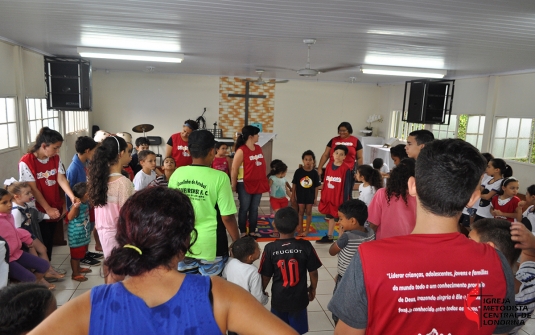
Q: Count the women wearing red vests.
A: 4